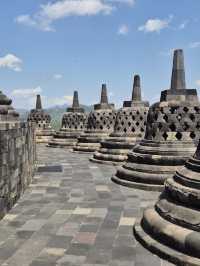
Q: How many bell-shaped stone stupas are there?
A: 6